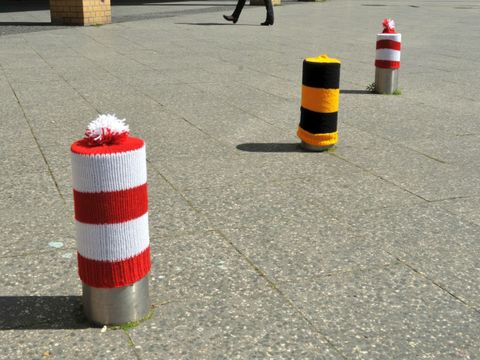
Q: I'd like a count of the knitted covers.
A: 3